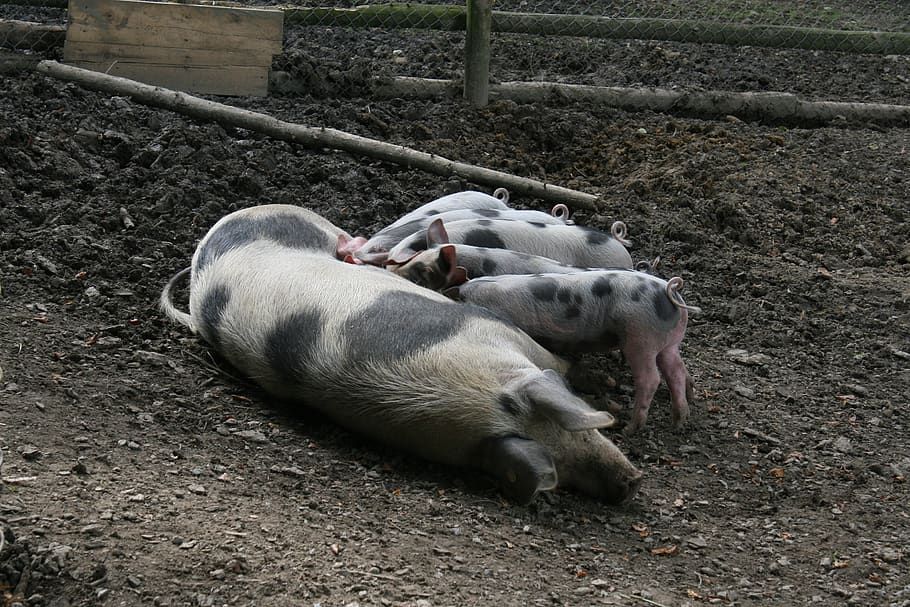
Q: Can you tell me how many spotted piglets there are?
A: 5